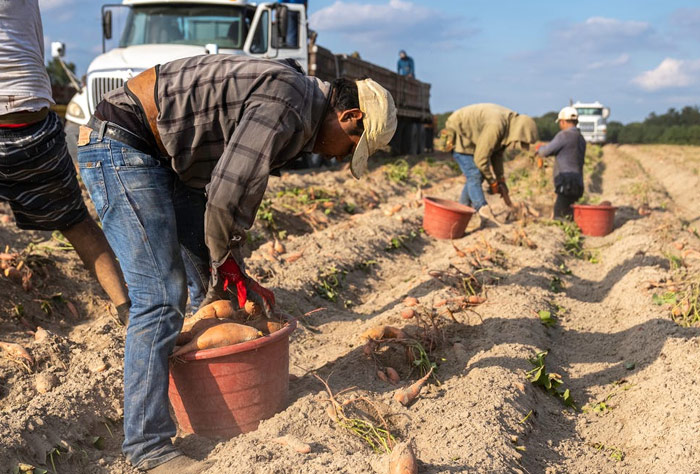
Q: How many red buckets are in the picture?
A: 3